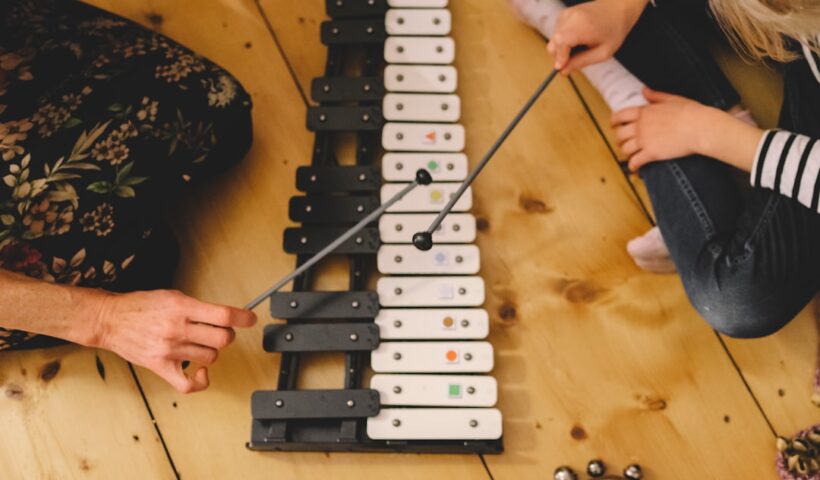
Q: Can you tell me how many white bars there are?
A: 15